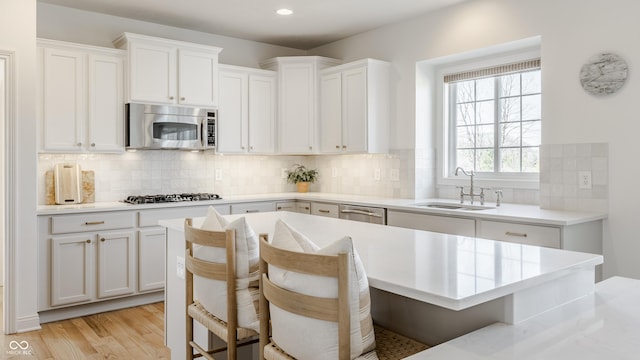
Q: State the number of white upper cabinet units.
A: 5